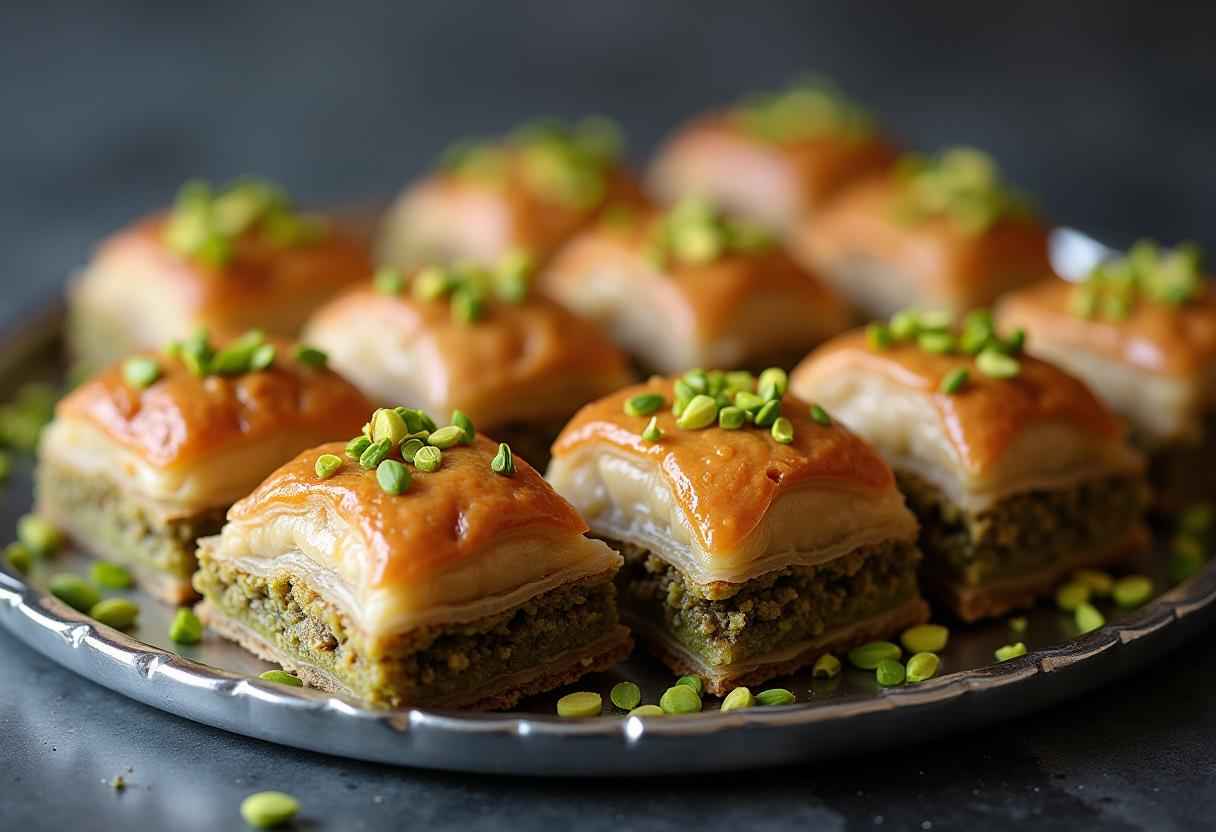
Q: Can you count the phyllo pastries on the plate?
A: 11